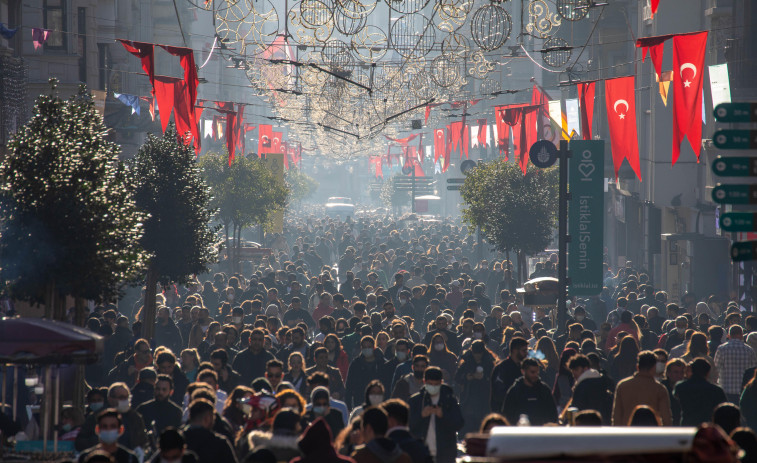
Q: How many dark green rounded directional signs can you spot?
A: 6